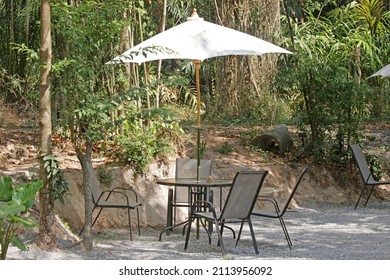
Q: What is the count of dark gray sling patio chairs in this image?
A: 5